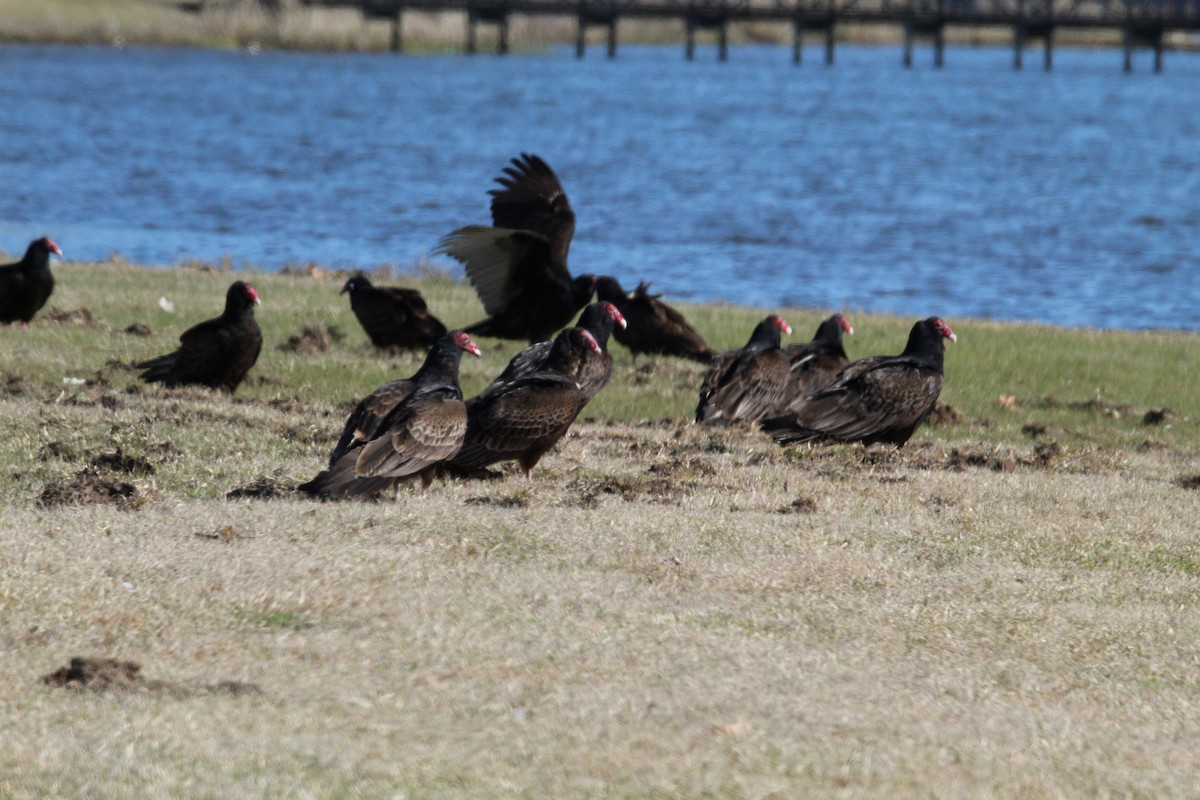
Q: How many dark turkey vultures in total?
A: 11